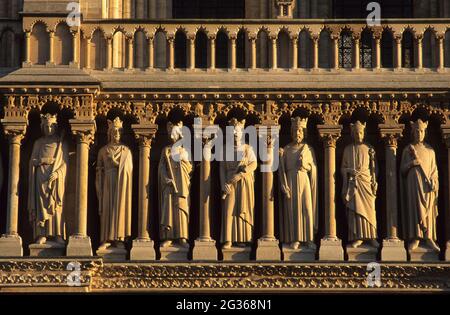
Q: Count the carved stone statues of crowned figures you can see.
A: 7